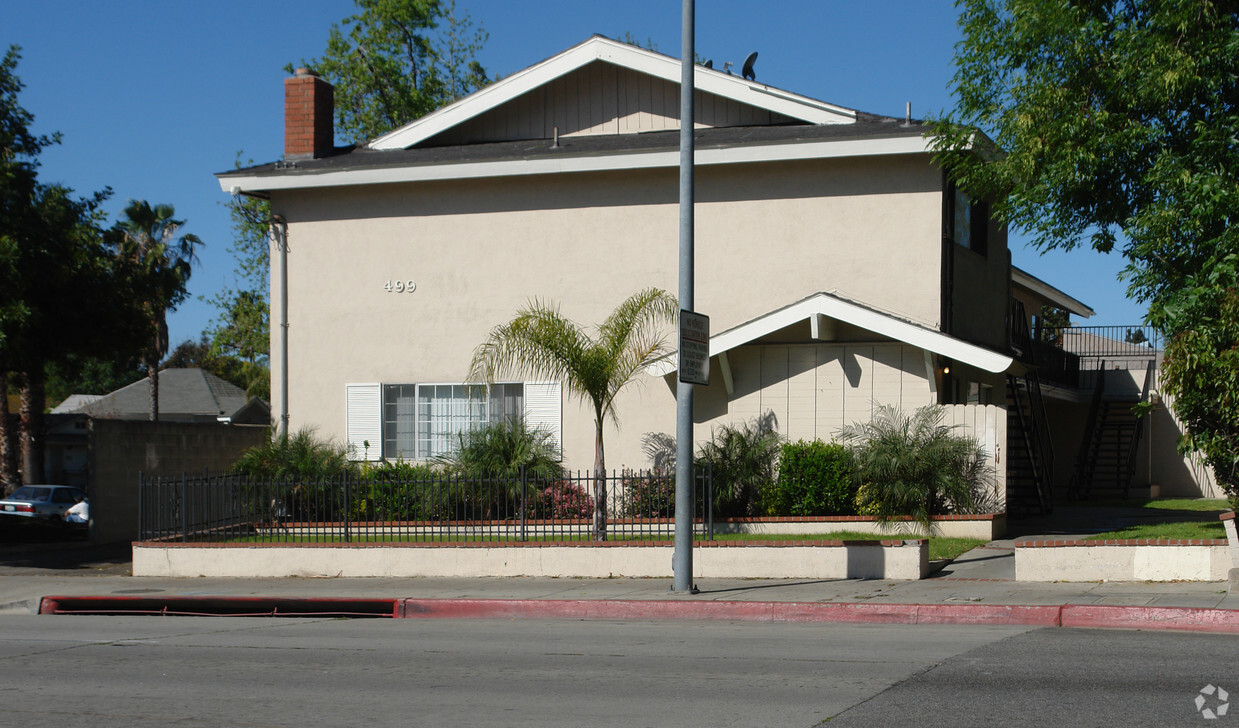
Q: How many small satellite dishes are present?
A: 2